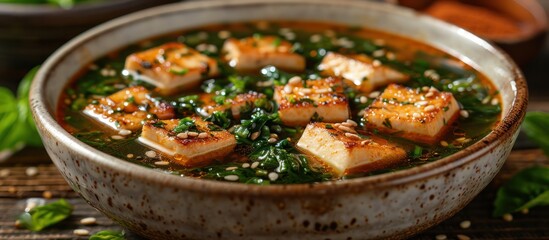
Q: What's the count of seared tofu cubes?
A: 9